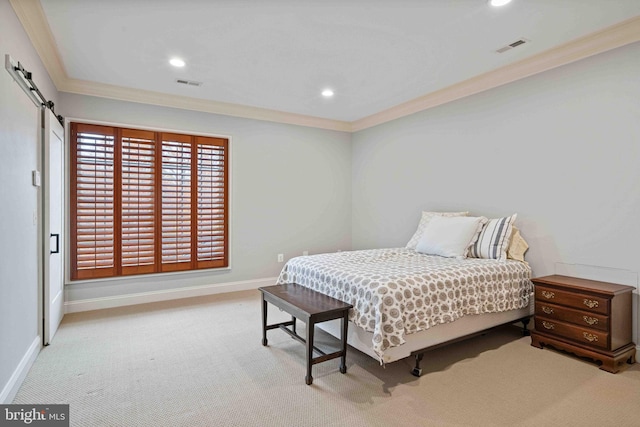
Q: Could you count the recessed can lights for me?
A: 3